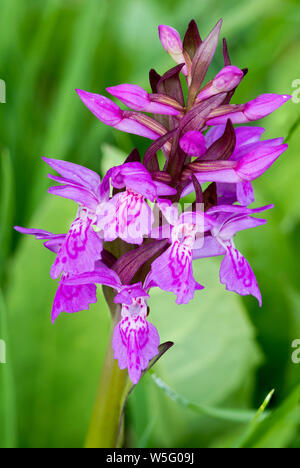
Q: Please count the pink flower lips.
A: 6